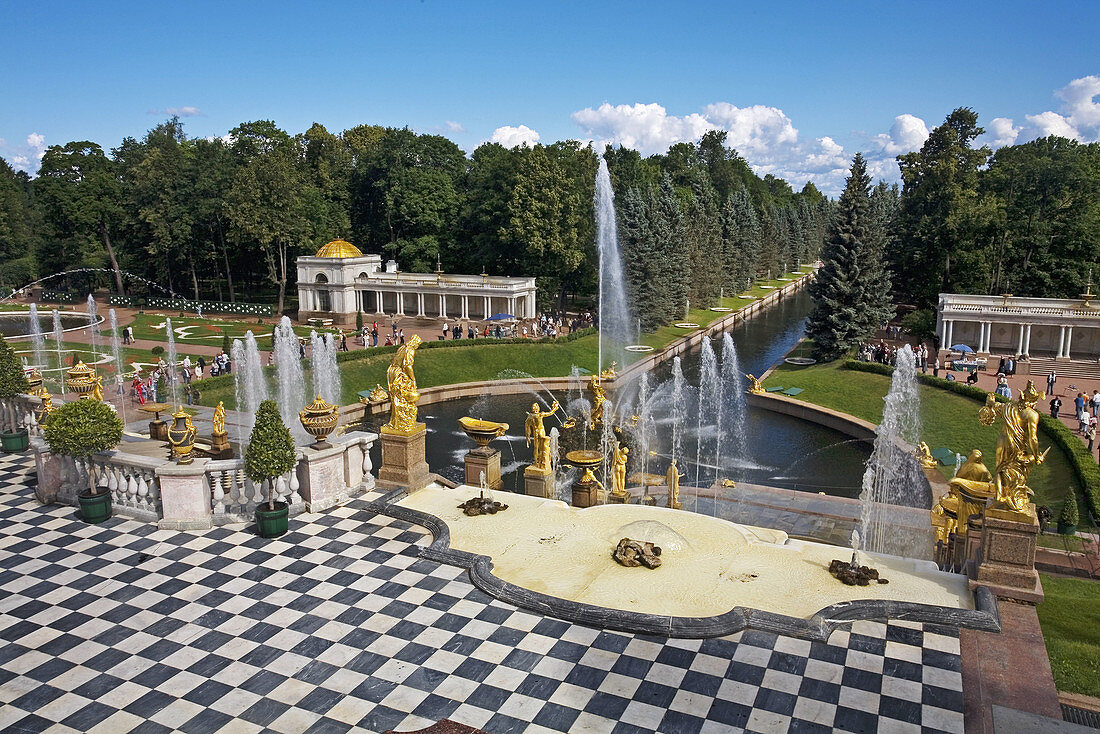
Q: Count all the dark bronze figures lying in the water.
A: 3